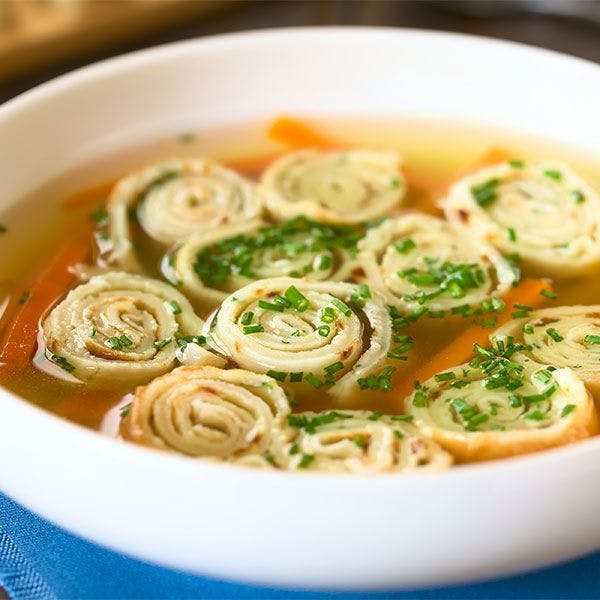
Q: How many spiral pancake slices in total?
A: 11